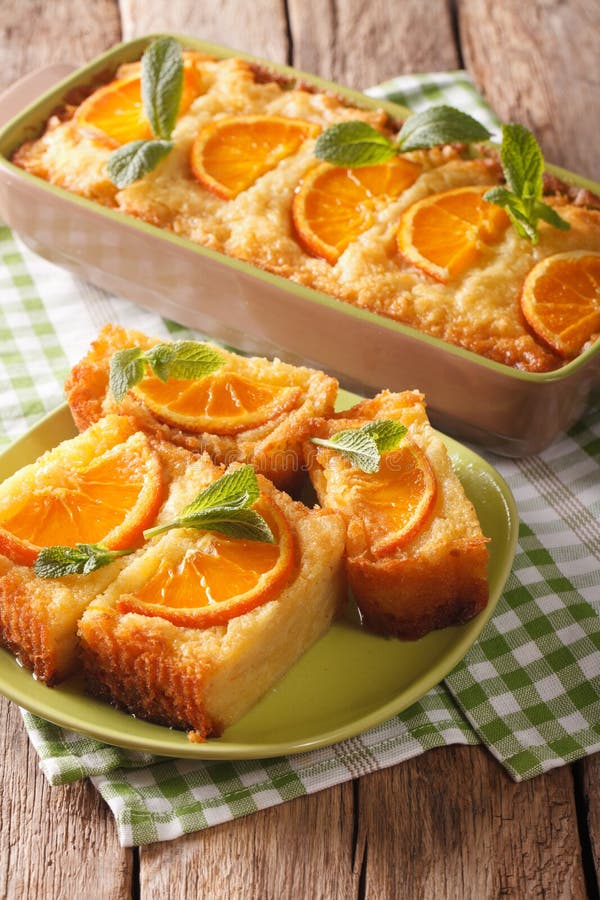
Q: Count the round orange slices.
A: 9